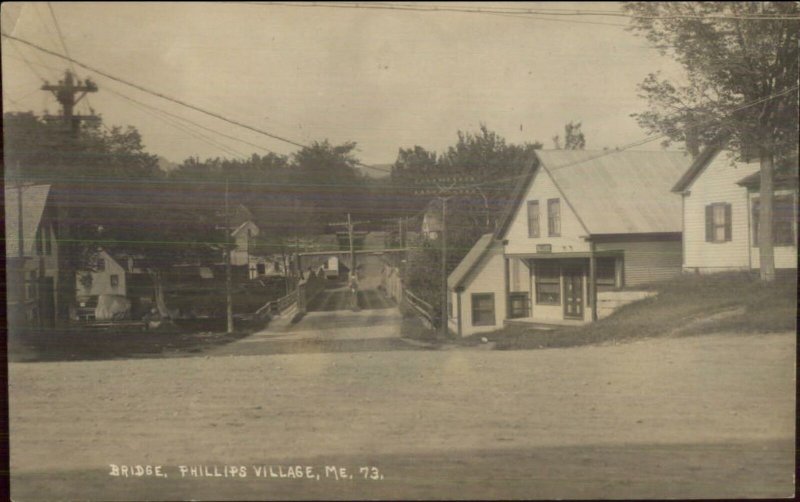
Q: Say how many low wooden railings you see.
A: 2